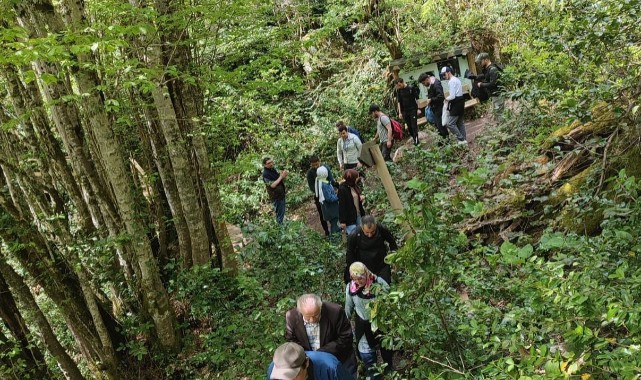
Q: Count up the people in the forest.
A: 15